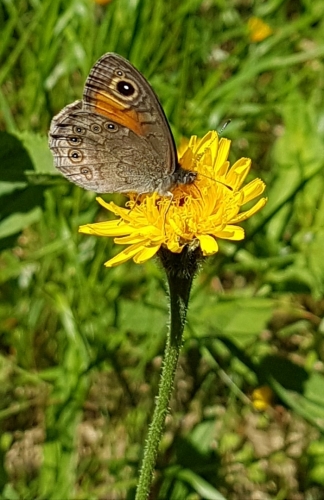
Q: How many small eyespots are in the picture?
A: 7